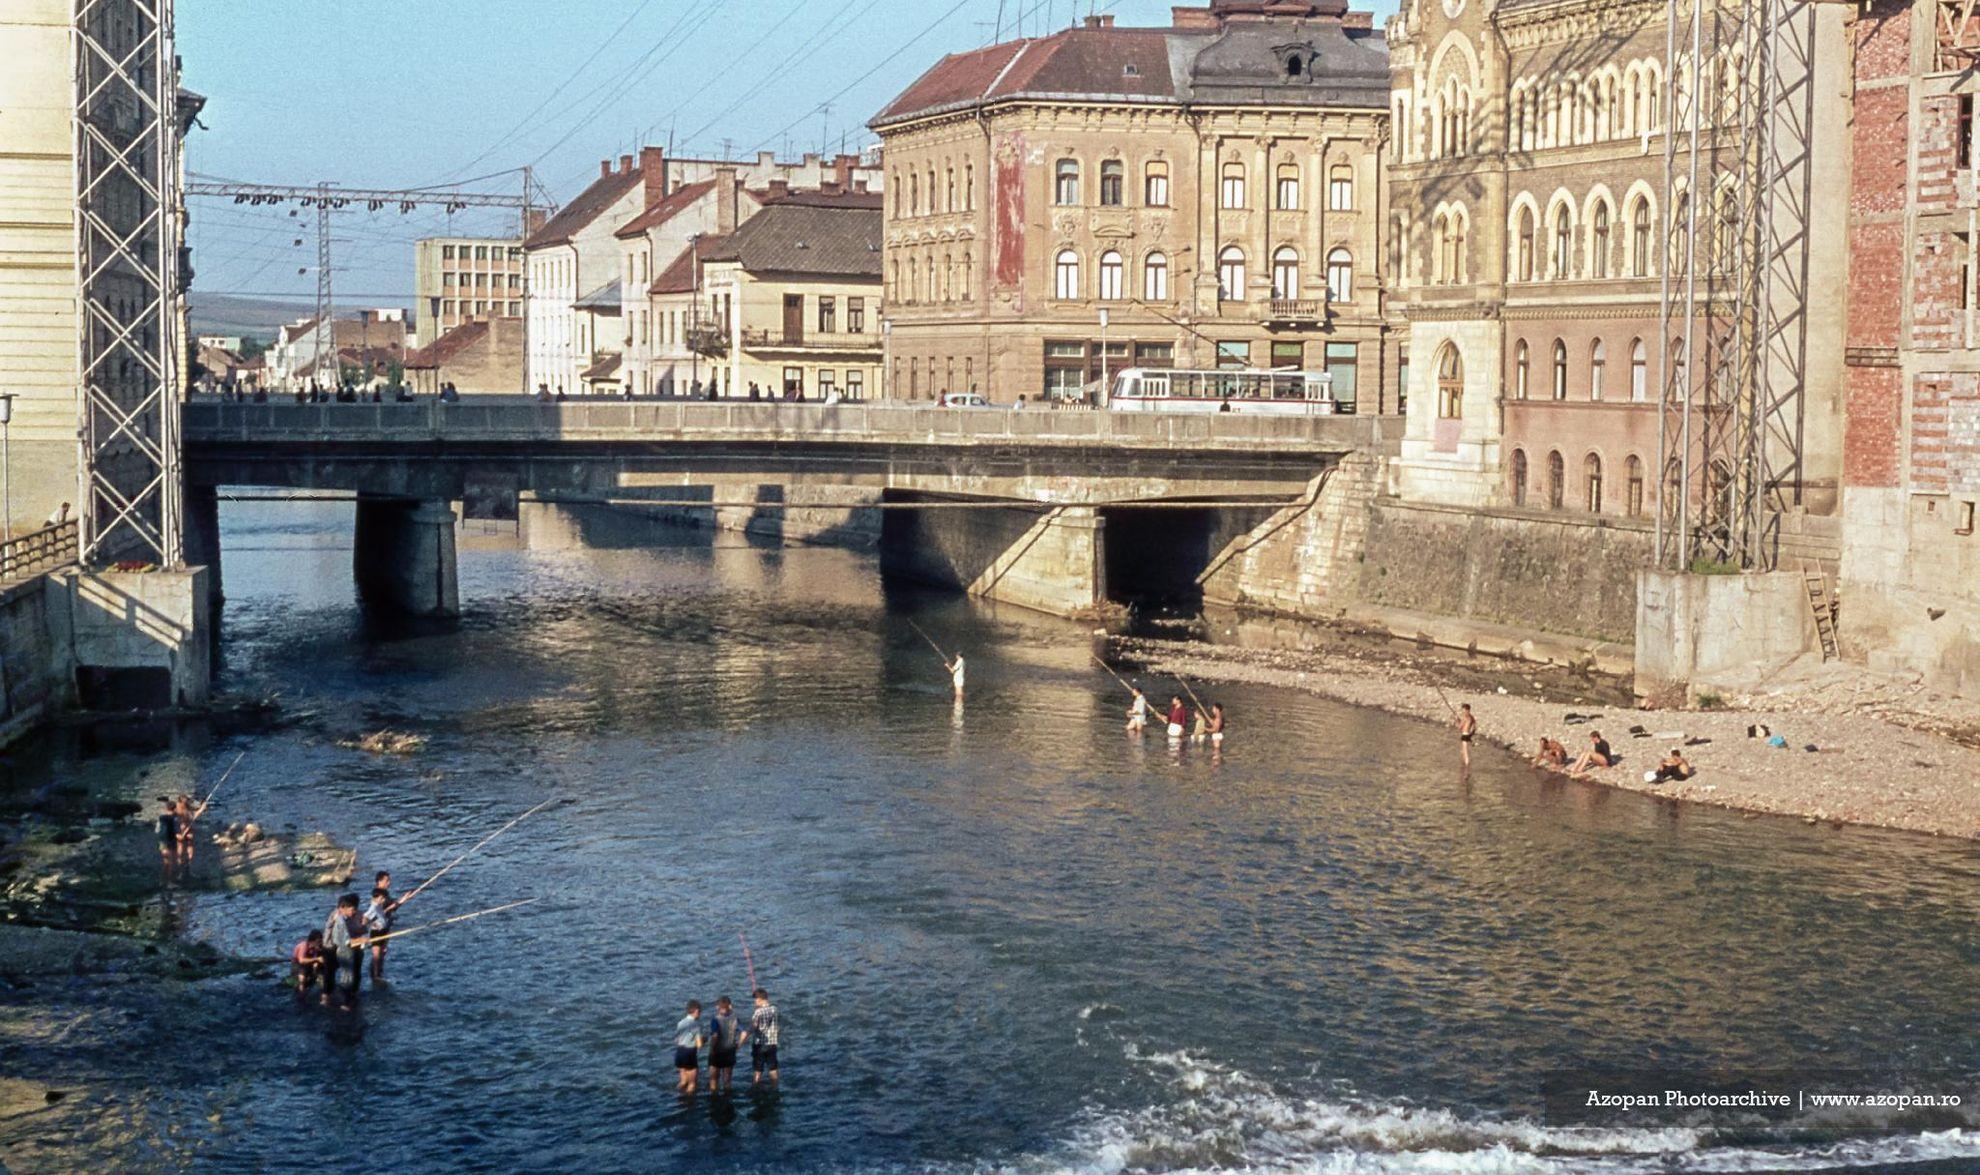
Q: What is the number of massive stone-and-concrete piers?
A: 2